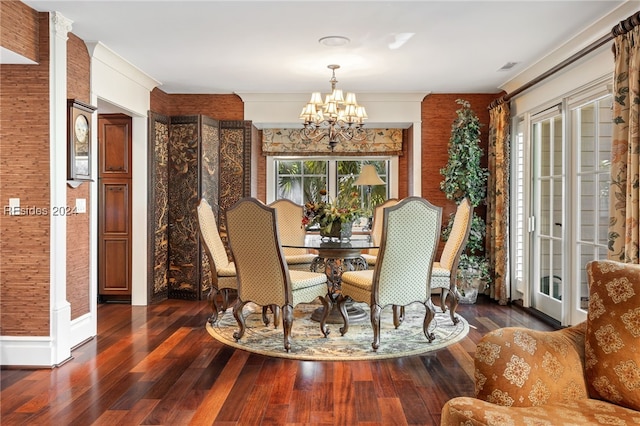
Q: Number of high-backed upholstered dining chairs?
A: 6